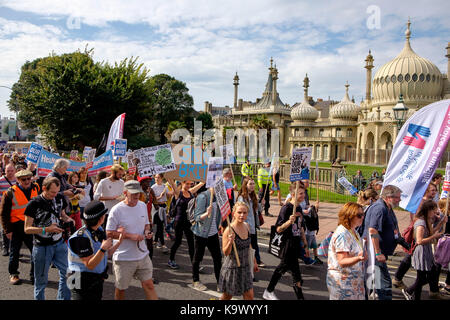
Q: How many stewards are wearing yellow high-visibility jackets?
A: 2